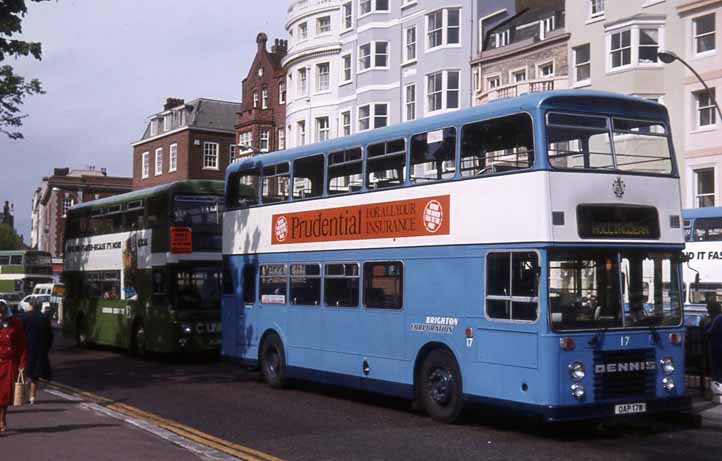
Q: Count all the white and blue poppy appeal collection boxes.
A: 0